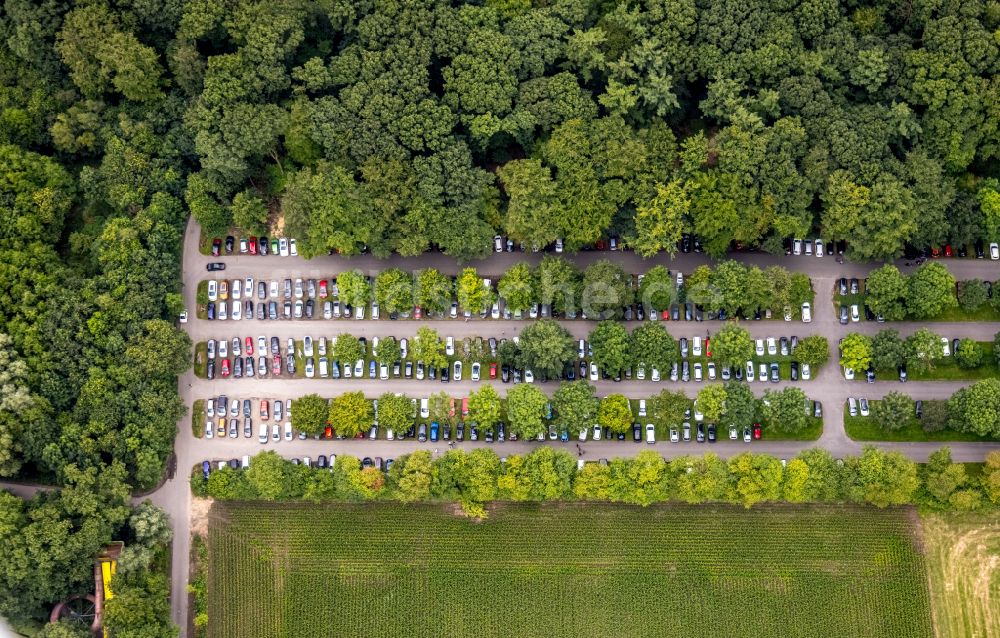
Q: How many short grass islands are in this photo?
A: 3